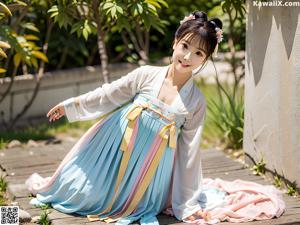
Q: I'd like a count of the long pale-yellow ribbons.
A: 2